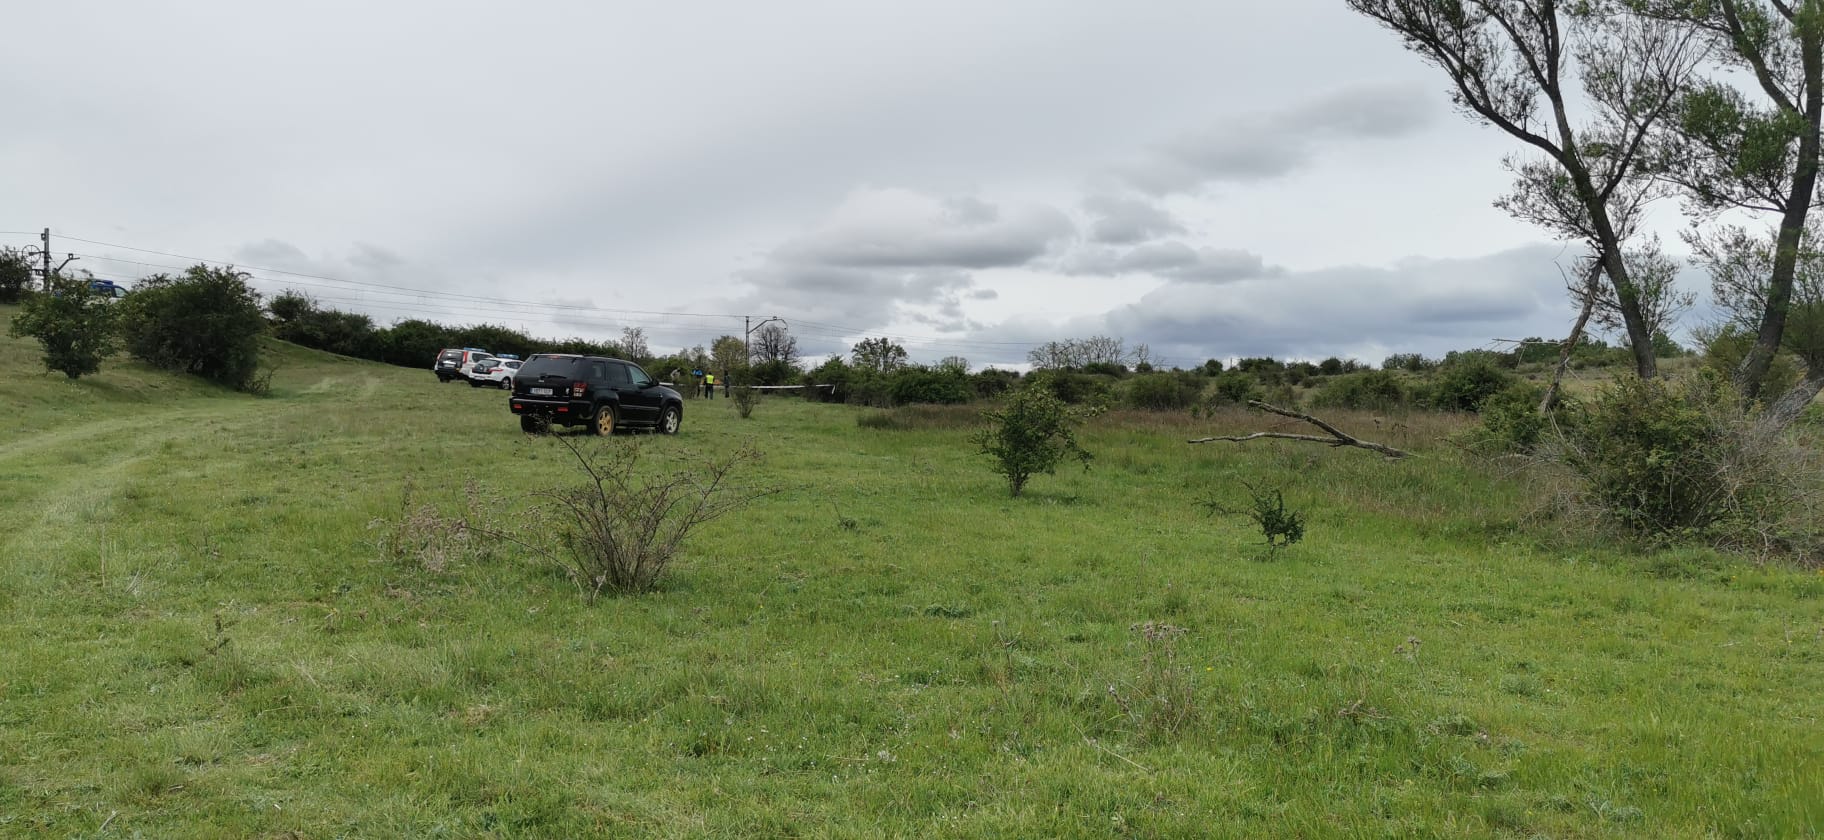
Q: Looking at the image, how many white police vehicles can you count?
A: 2